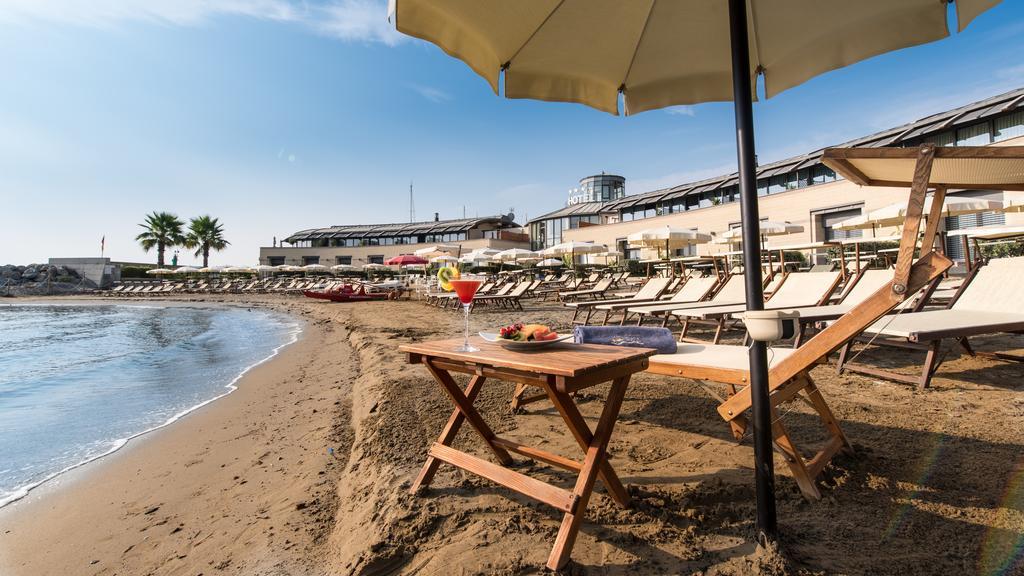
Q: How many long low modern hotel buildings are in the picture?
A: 2